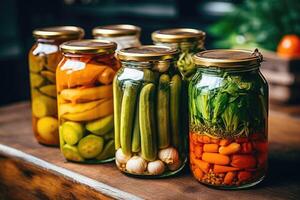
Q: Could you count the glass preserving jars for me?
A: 6